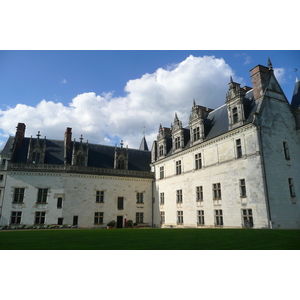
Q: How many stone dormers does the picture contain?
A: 7